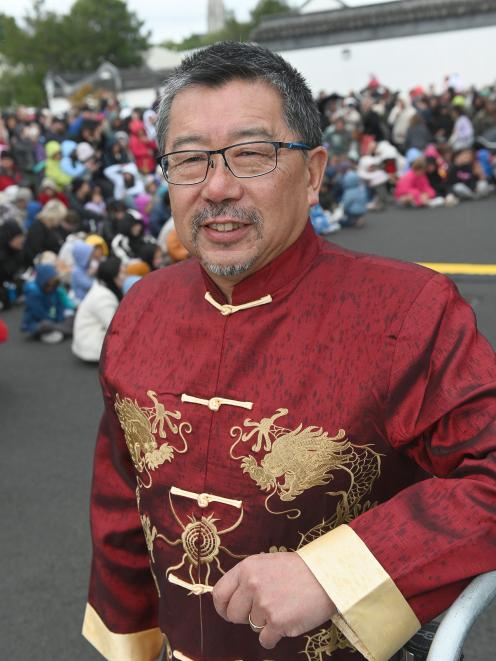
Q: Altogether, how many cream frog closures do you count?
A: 5